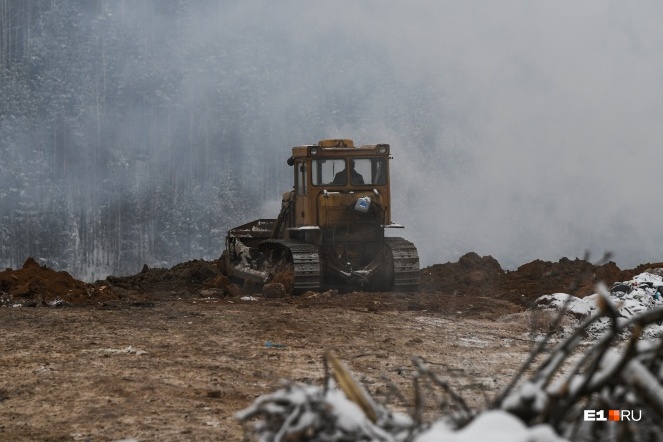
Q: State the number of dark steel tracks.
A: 2